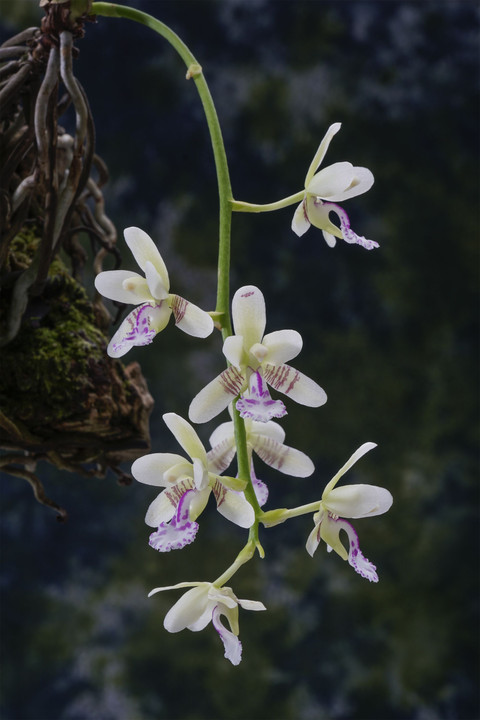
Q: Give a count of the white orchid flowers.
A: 7